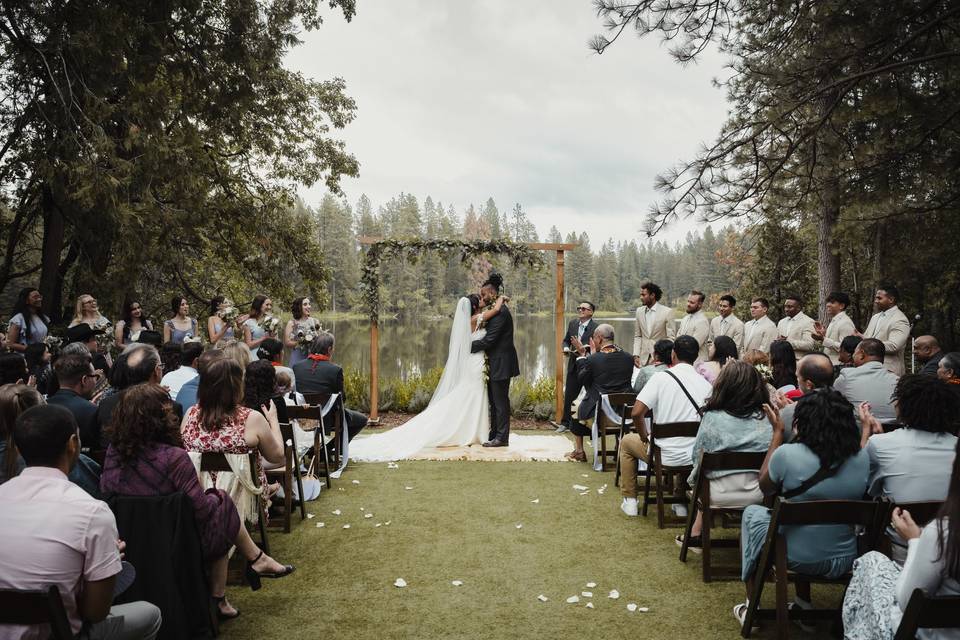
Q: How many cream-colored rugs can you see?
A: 1